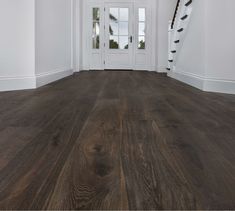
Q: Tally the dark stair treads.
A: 7